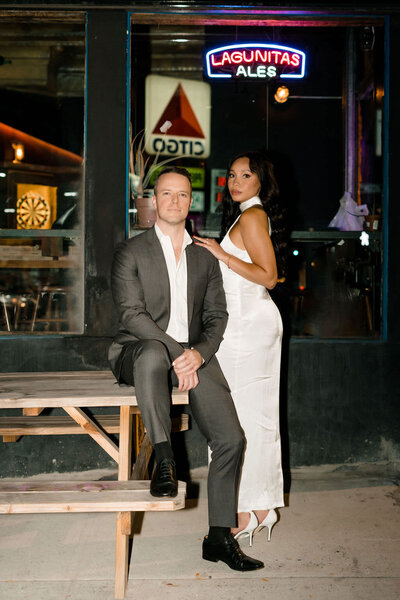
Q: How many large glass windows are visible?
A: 2